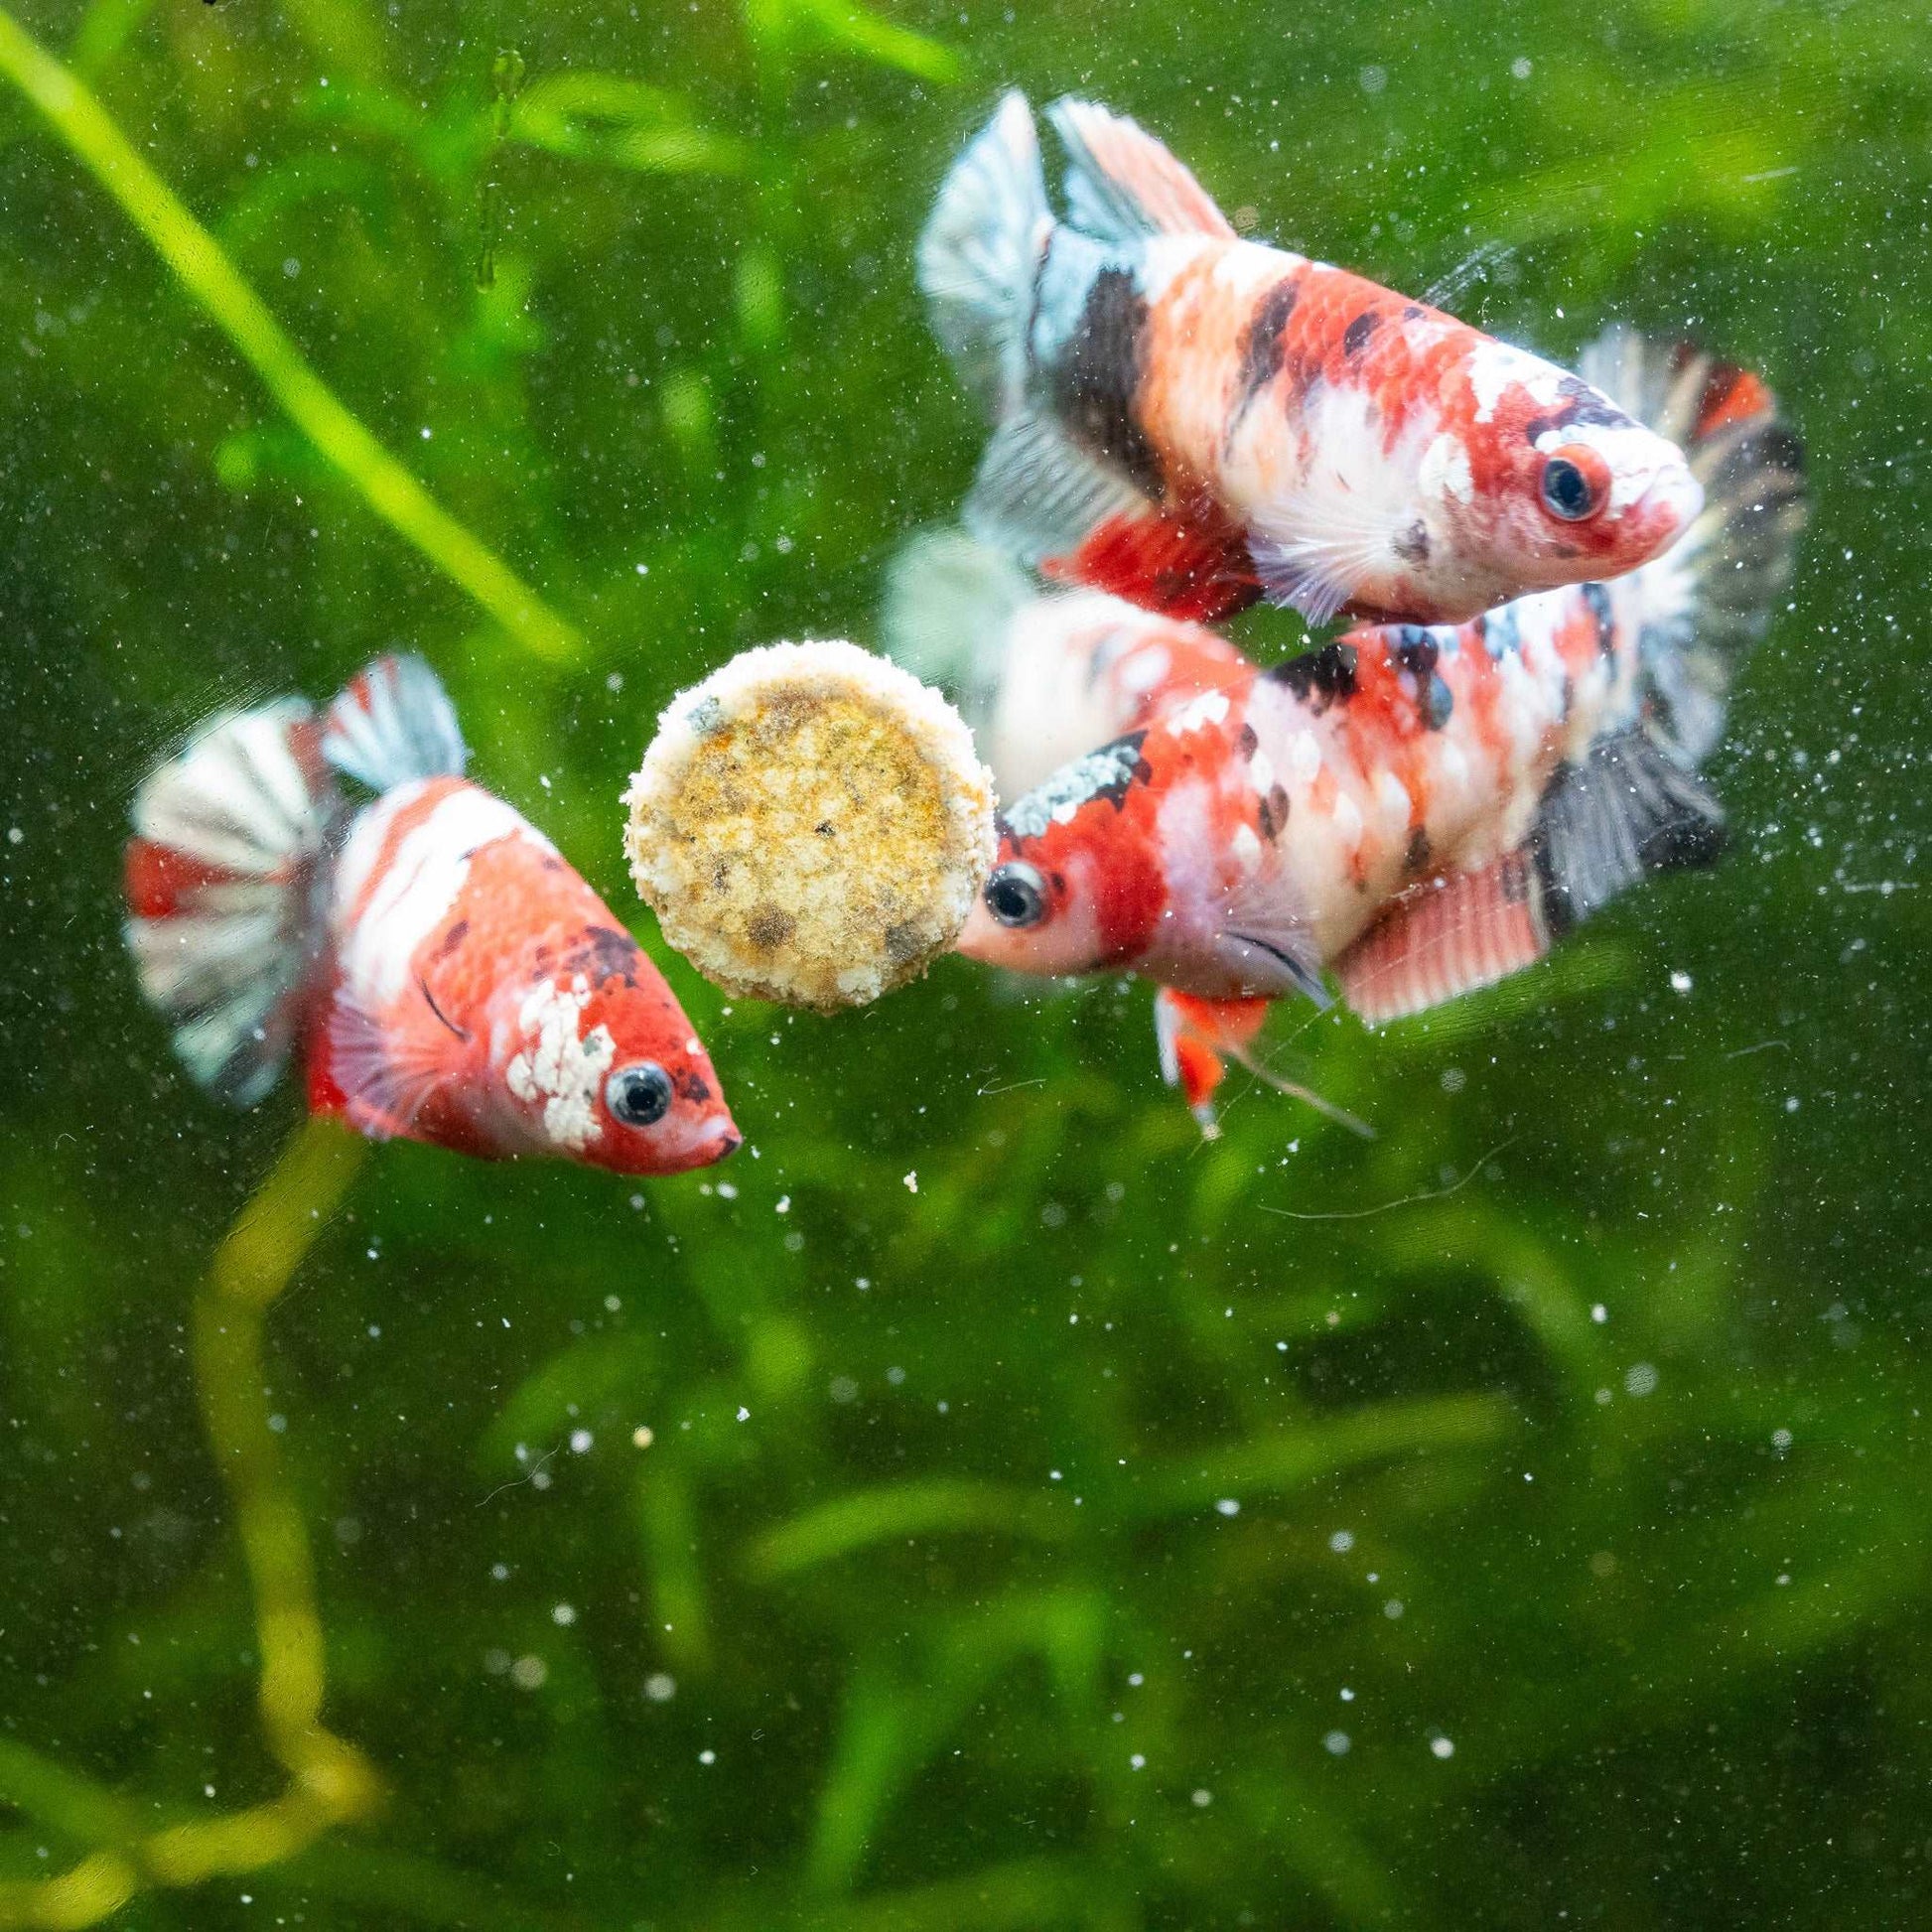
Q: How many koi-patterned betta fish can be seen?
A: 4